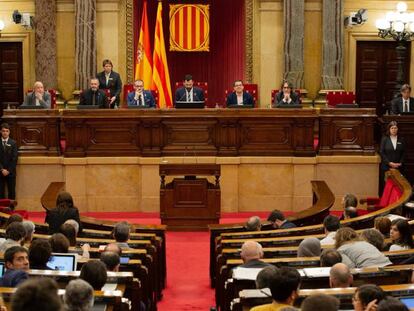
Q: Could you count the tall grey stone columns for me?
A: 4